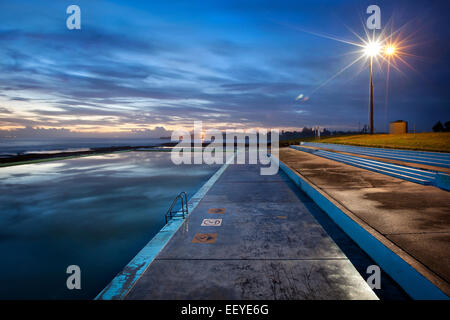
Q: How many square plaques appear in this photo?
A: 3